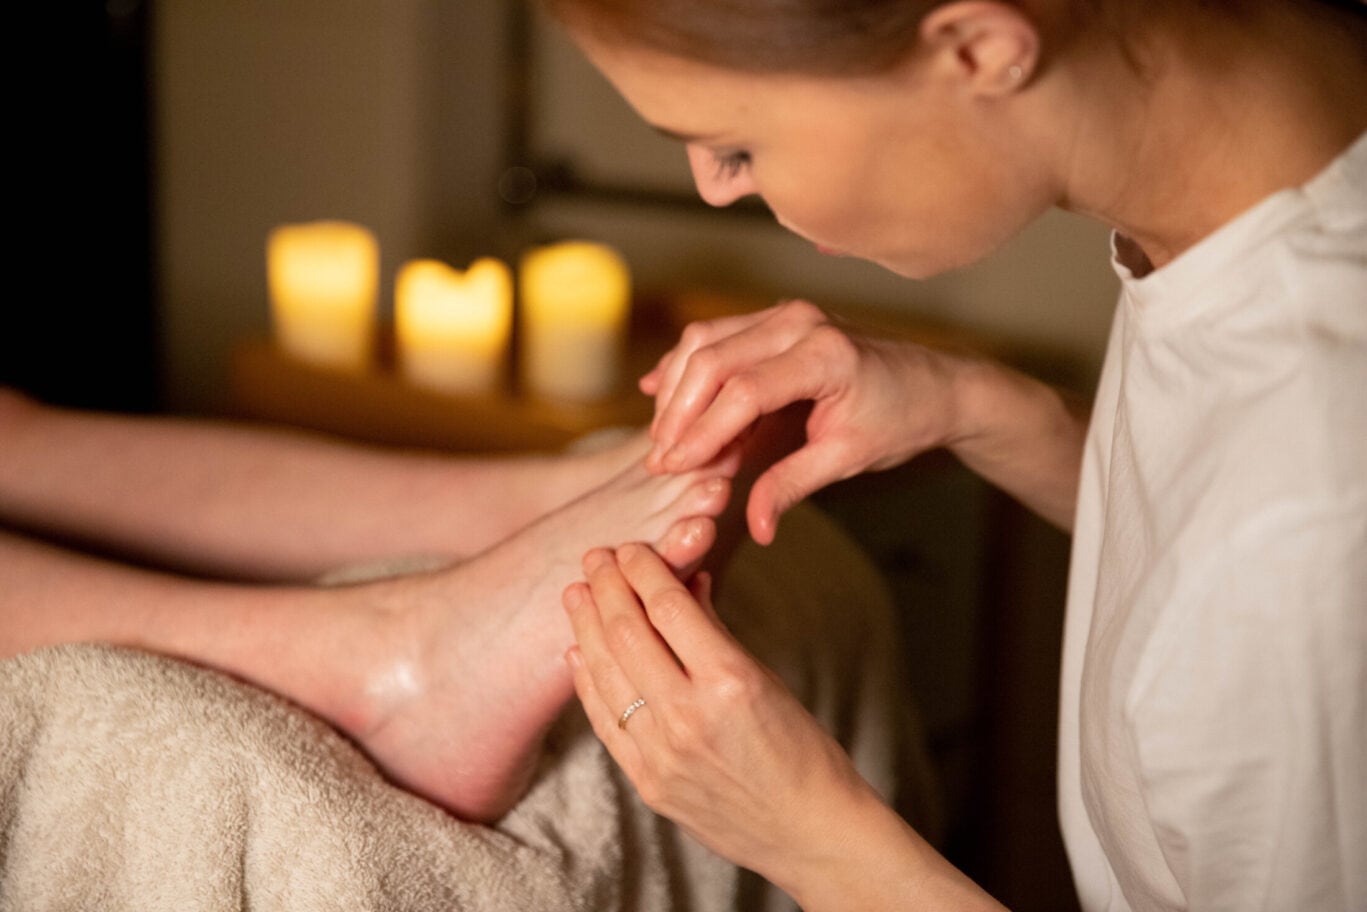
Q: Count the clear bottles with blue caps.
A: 0